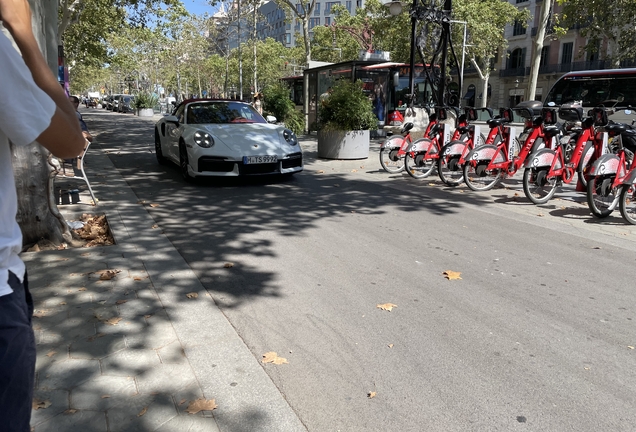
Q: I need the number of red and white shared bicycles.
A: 7